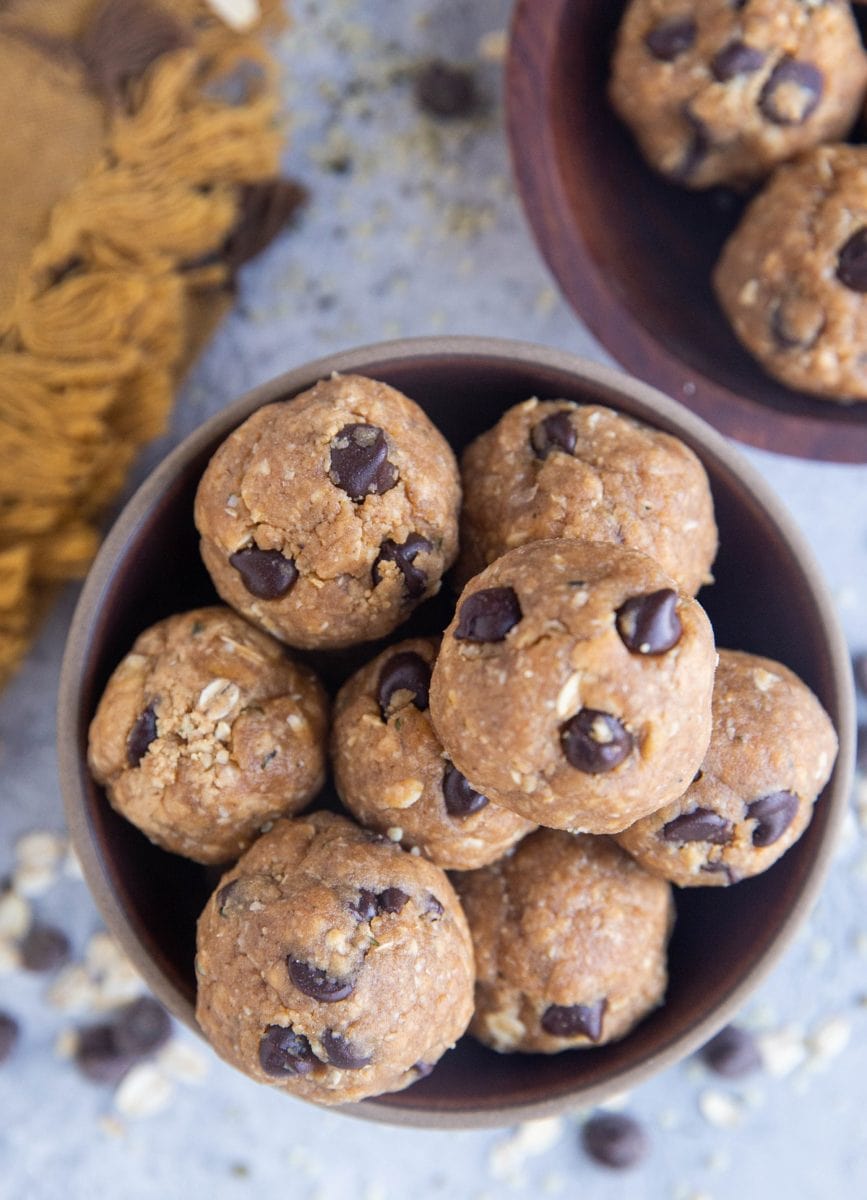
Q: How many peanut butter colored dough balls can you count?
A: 10